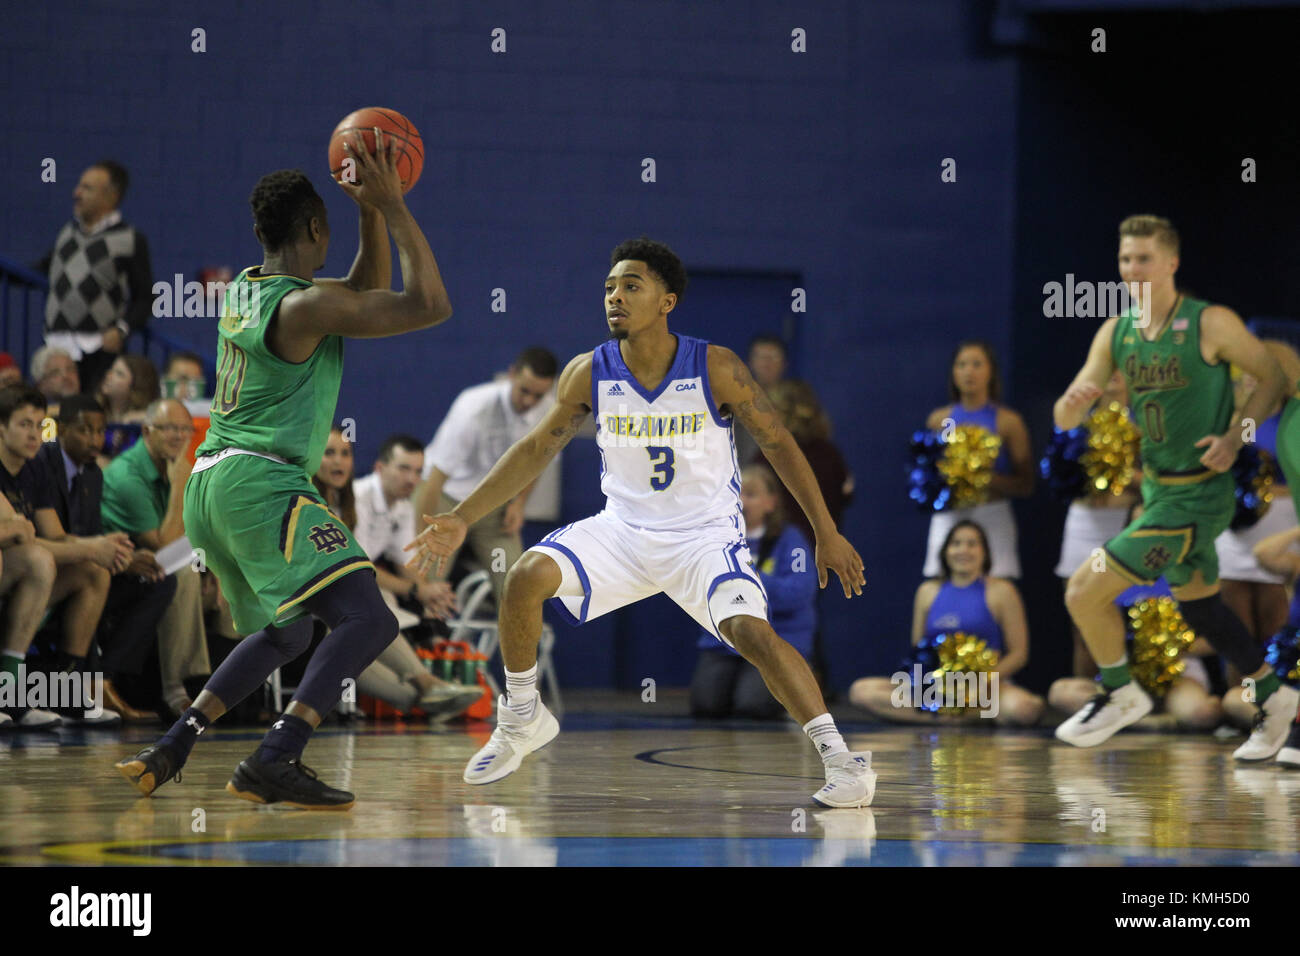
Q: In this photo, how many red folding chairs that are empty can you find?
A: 0